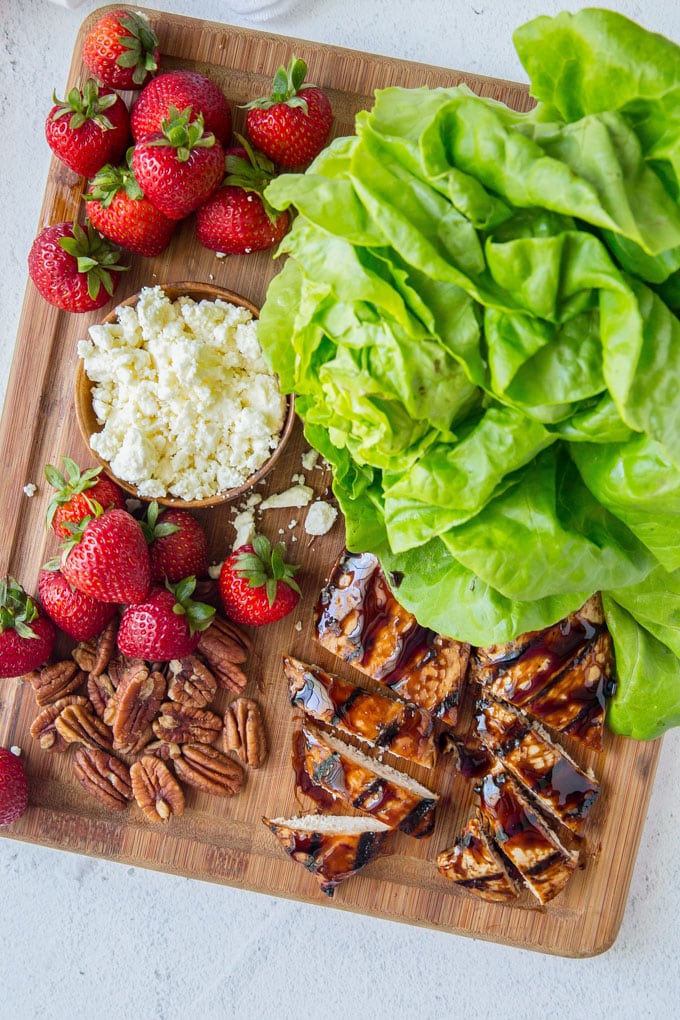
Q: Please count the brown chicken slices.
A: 8